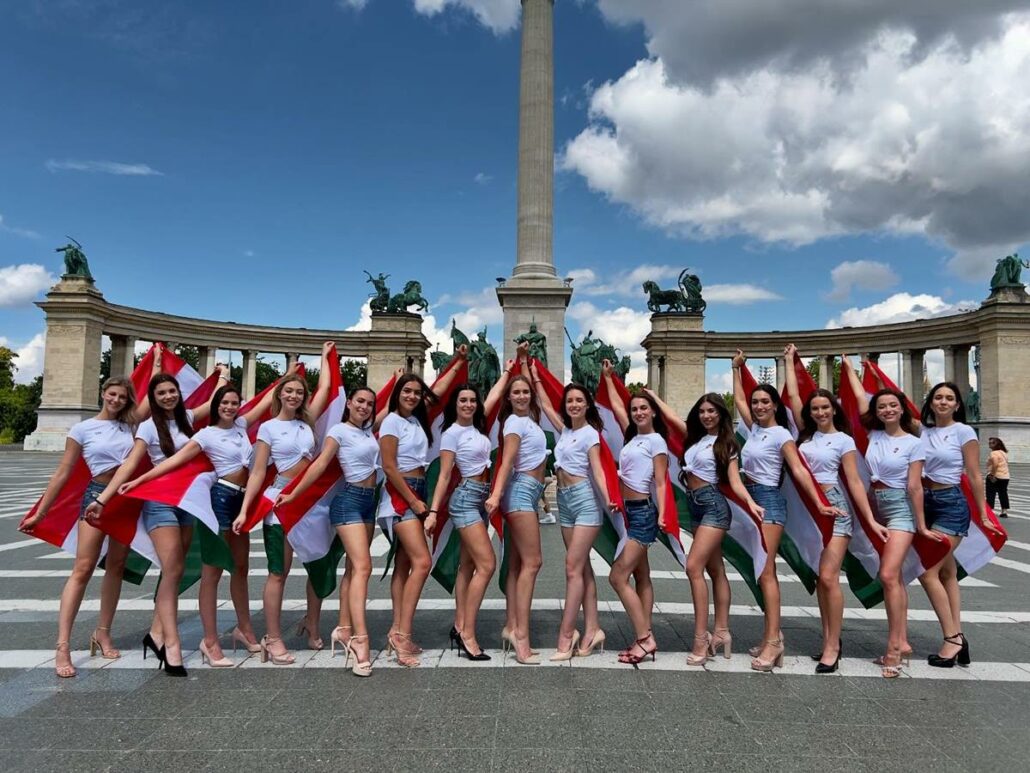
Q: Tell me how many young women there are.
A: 15